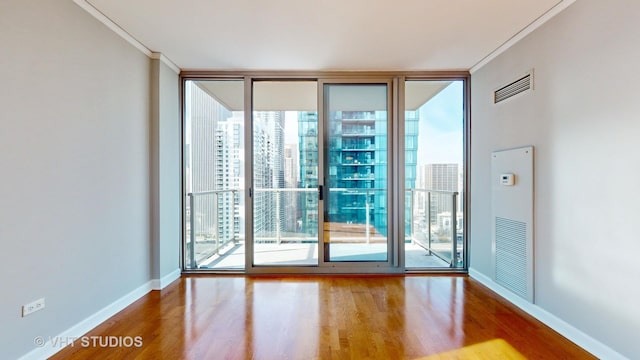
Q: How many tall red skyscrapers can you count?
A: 0